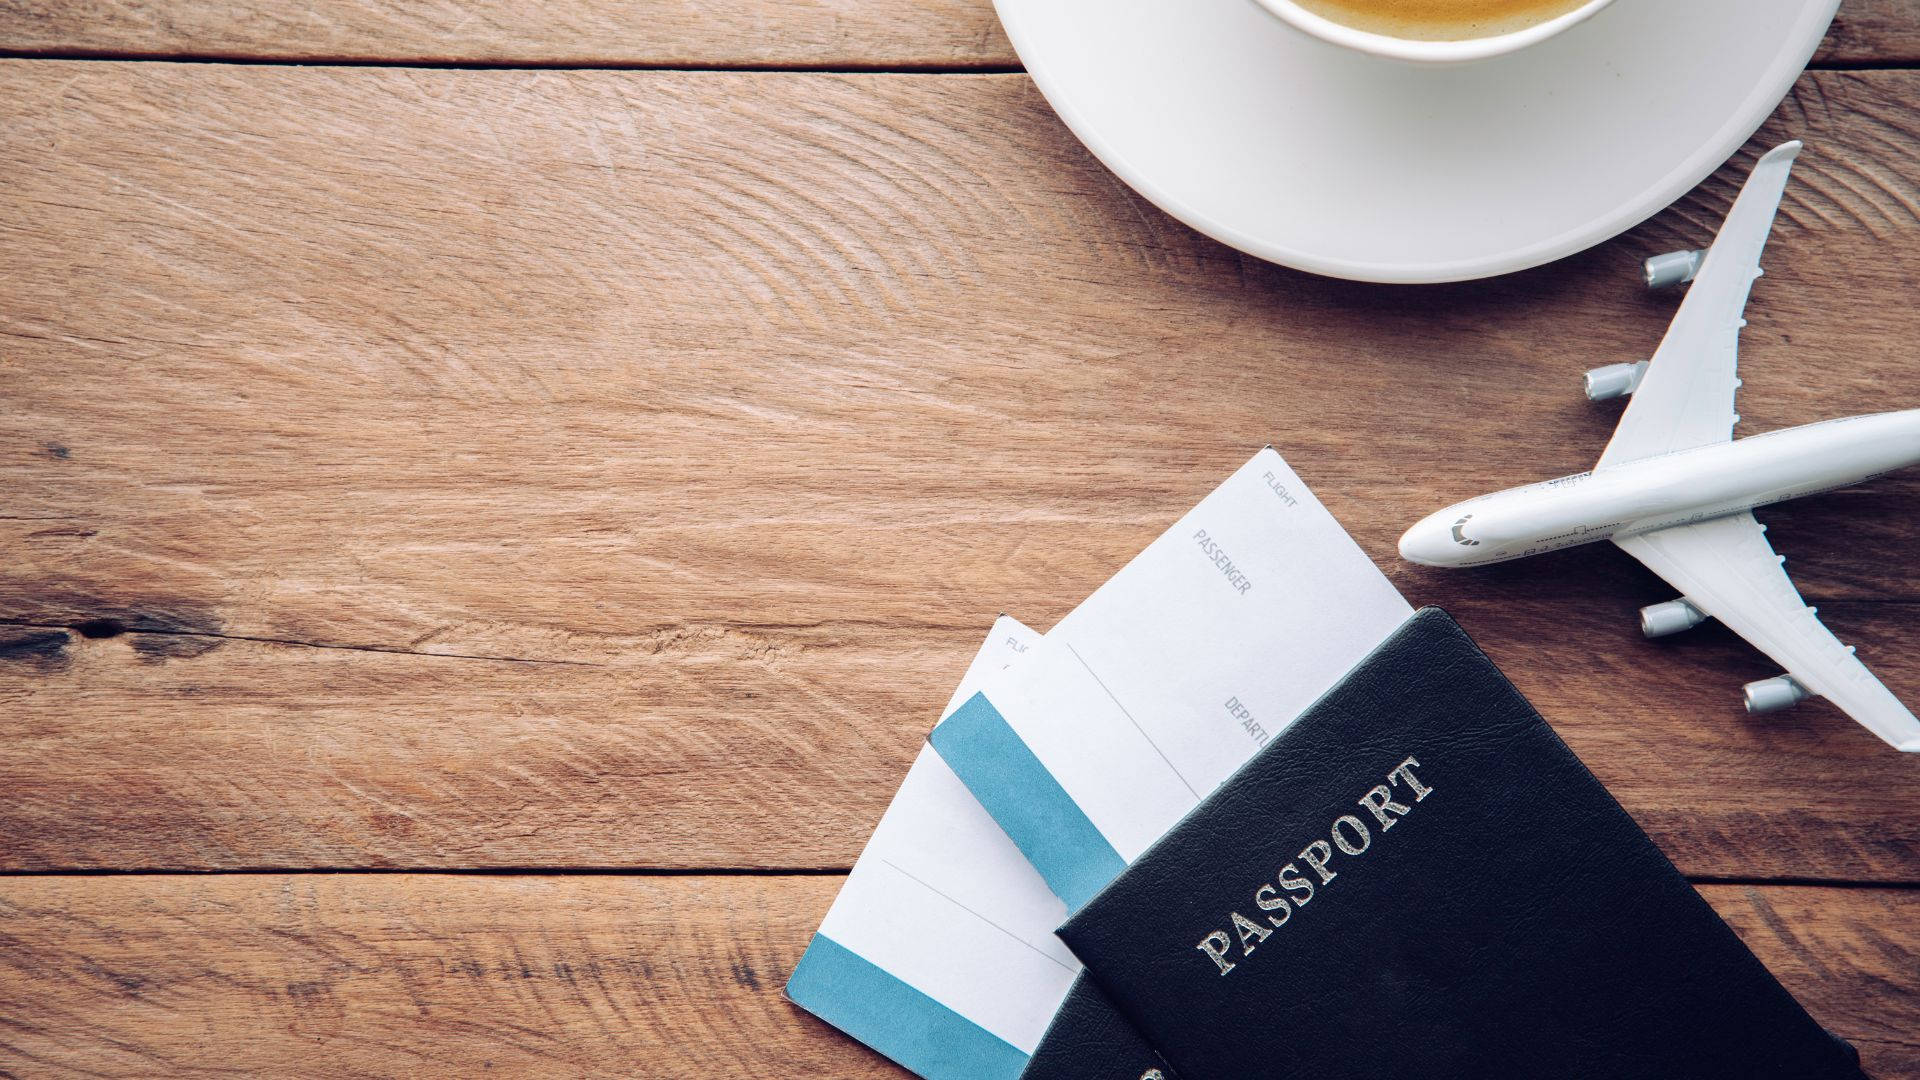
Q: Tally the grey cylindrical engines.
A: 4